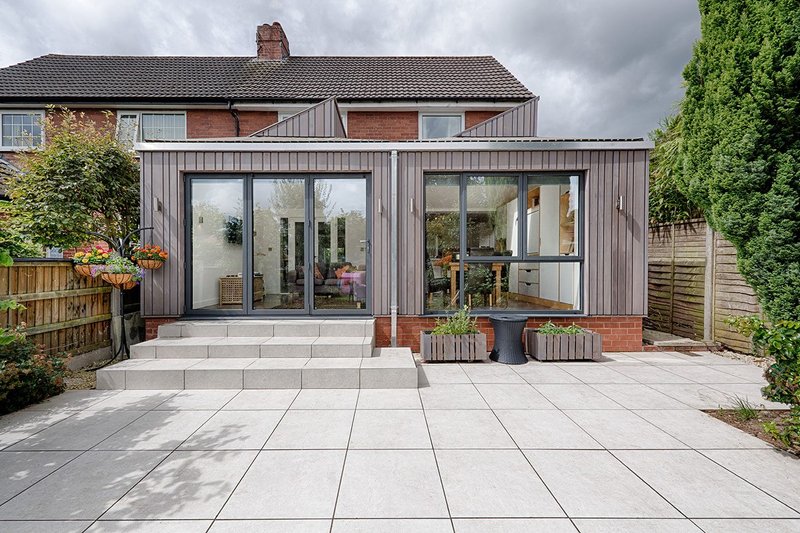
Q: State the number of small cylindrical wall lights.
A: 4